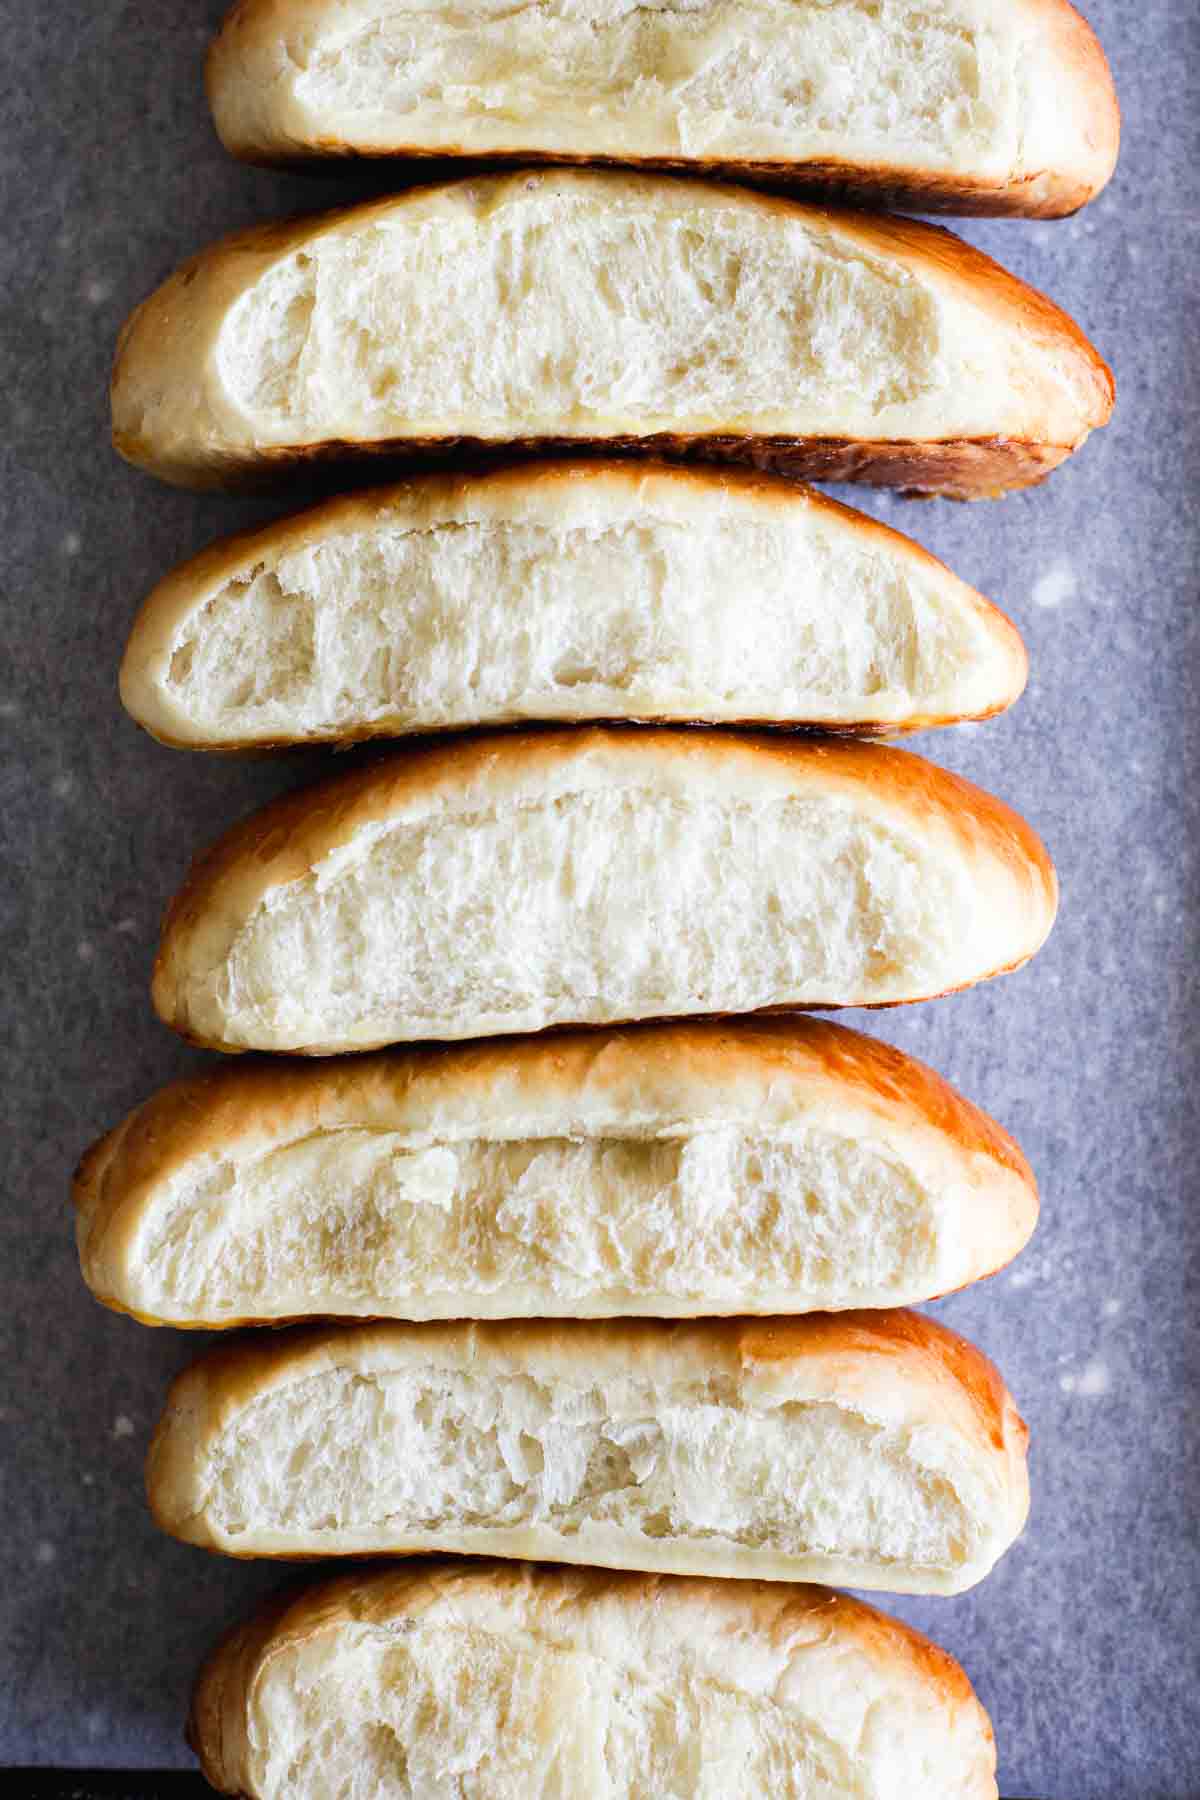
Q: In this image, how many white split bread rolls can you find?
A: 7